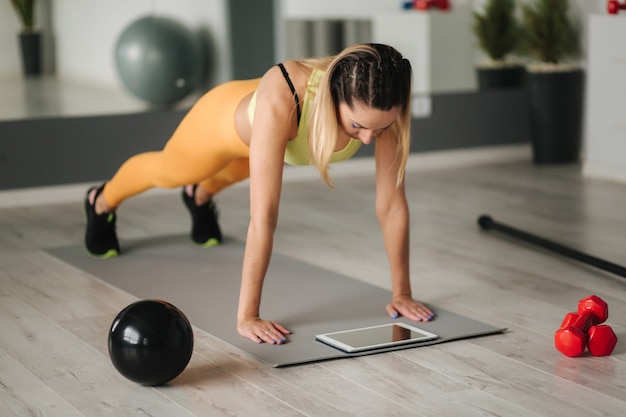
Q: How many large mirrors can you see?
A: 2